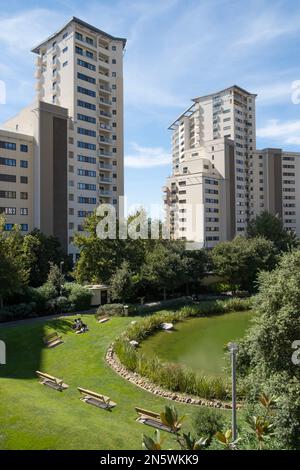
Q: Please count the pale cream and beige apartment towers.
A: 2